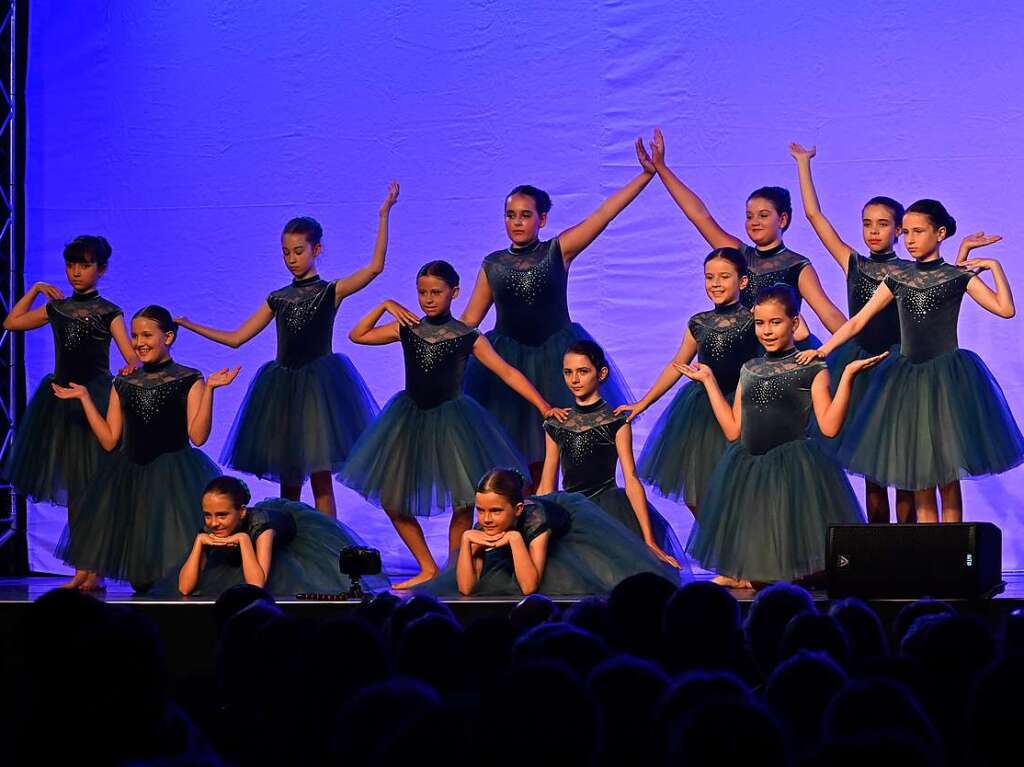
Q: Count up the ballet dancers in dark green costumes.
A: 13